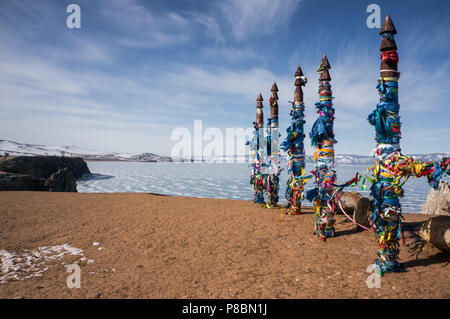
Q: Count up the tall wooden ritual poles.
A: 5